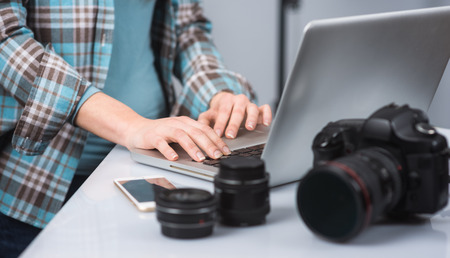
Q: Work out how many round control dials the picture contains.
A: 1